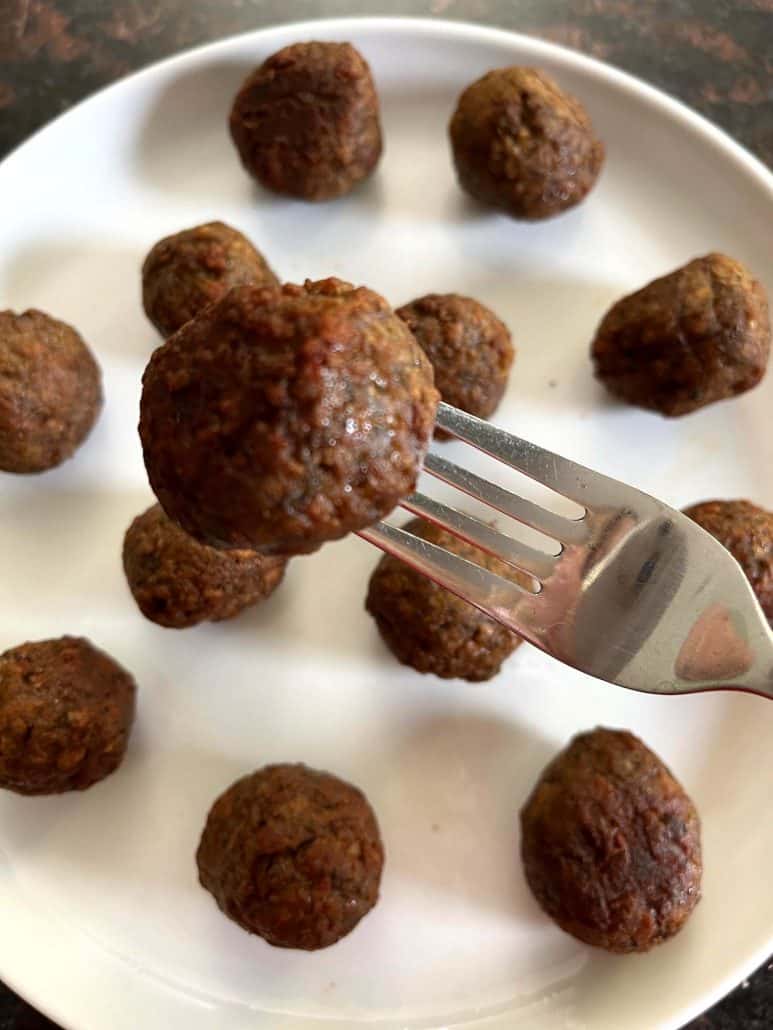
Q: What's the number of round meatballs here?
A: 13